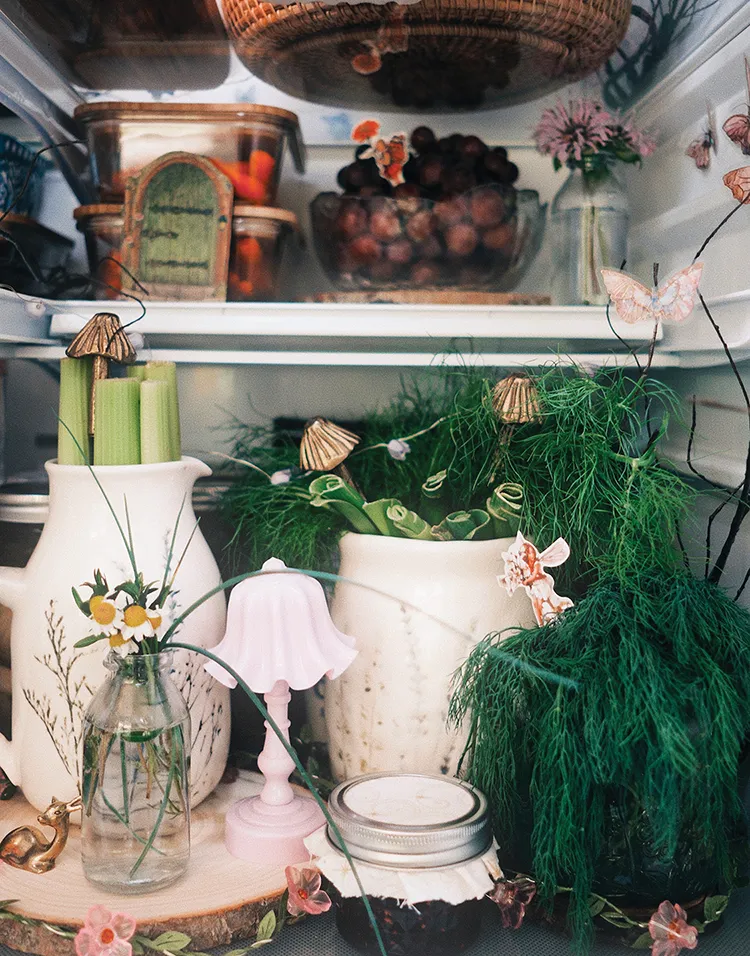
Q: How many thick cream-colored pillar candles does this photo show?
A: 0